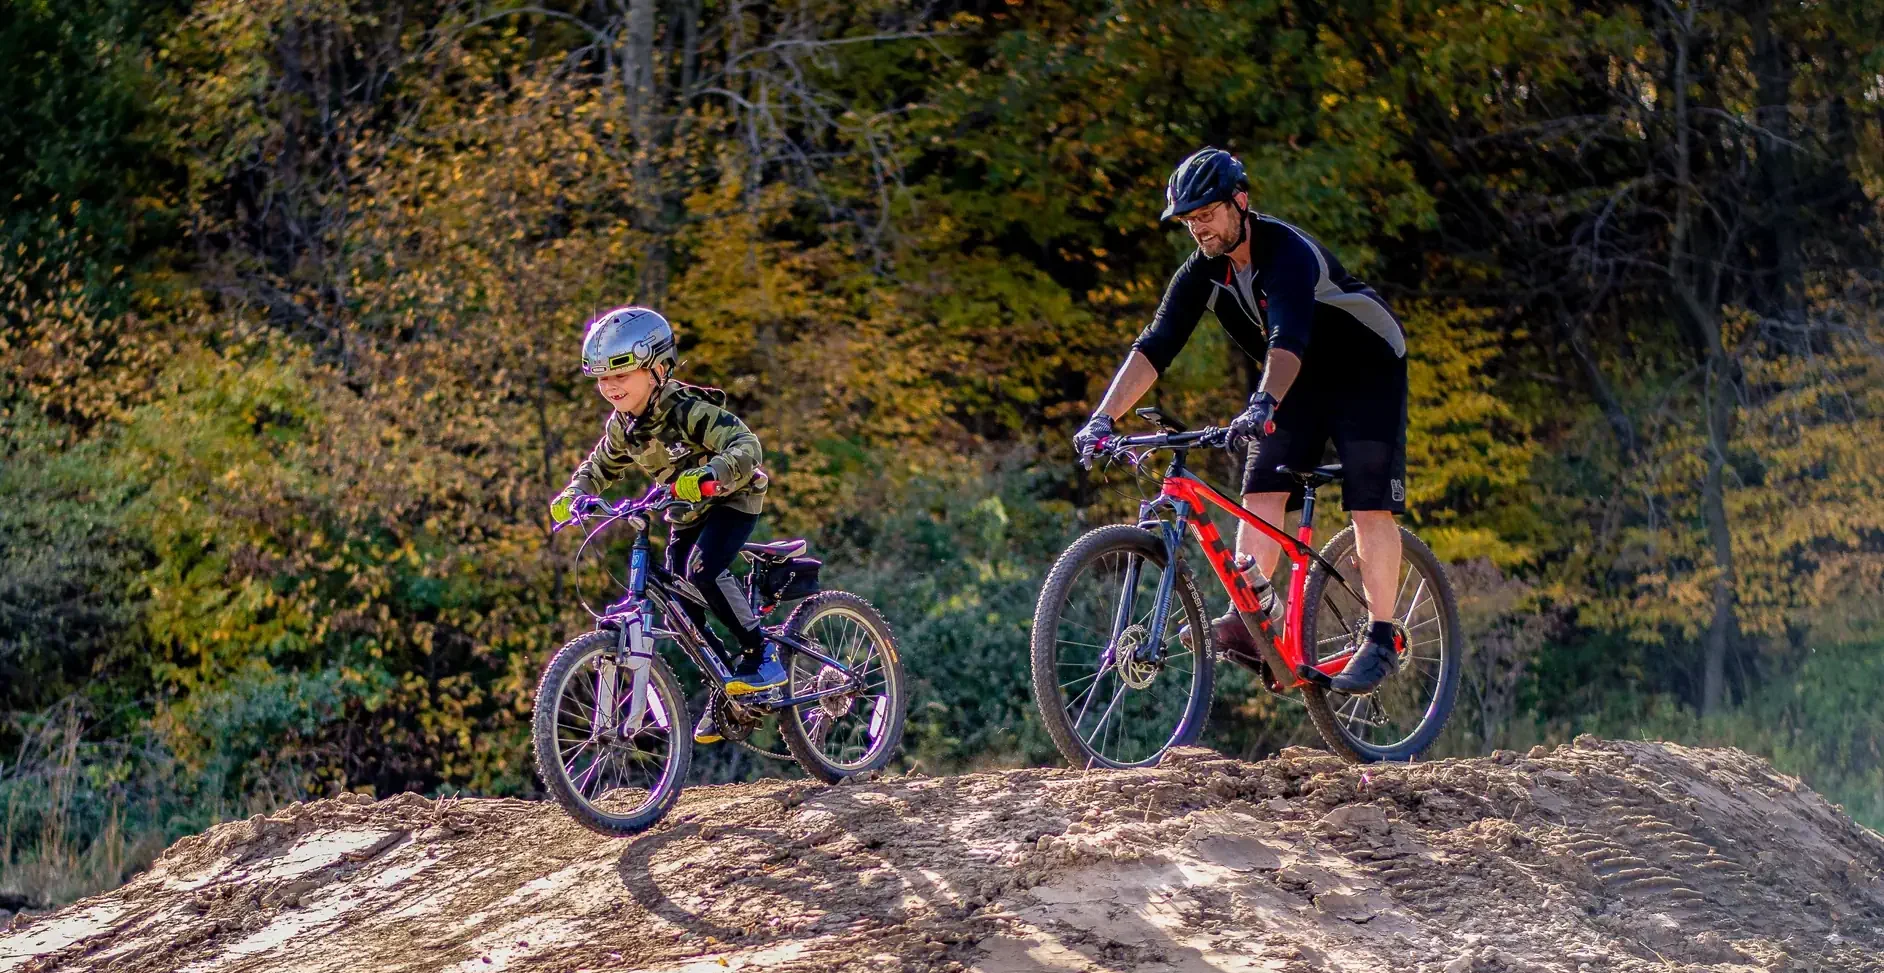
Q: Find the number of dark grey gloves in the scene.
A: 2